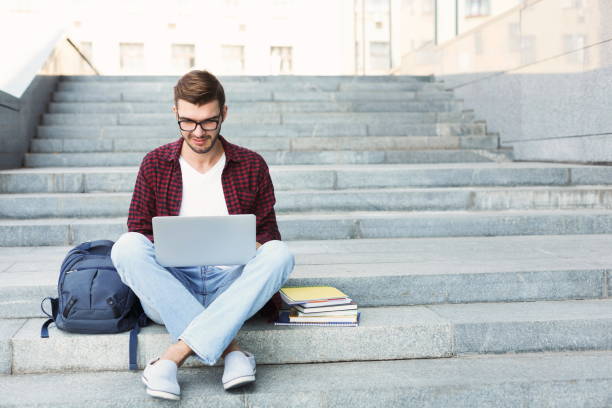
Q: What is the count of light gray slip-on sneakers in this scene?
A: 2